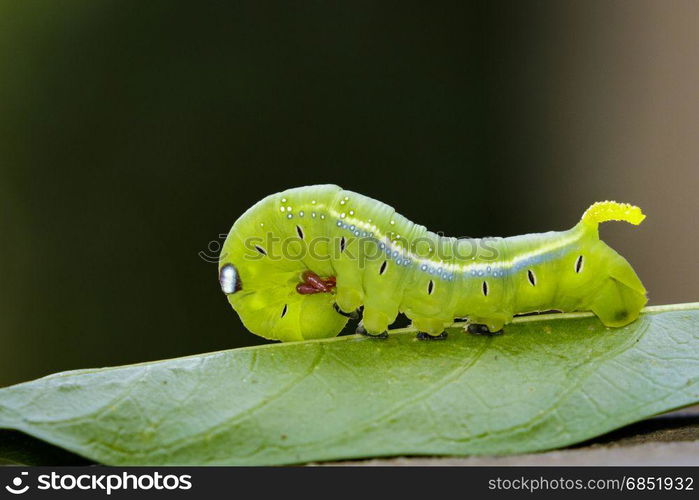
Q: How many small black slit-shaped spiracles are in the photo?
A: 9